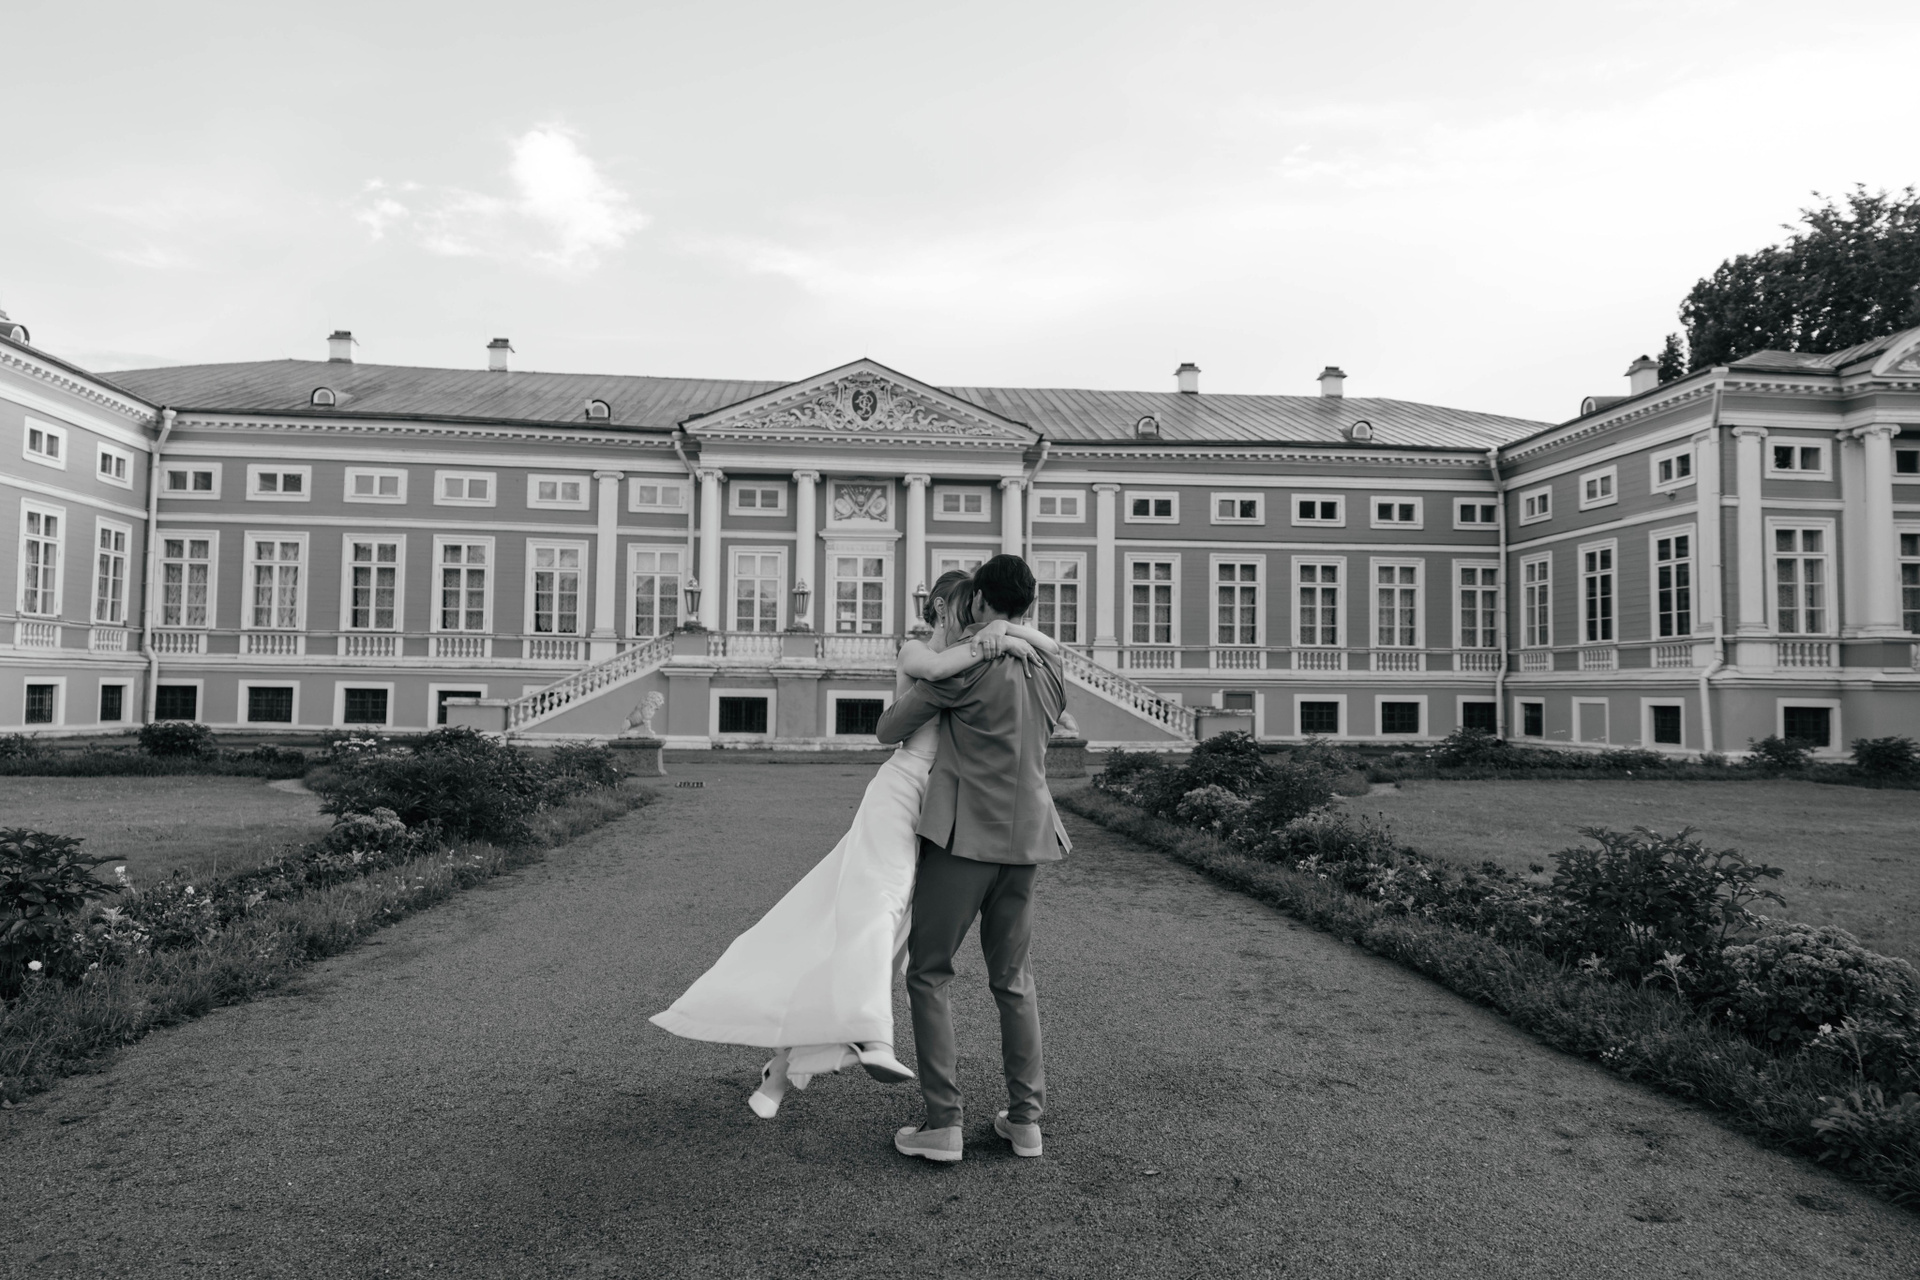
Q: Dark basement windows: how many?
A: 14